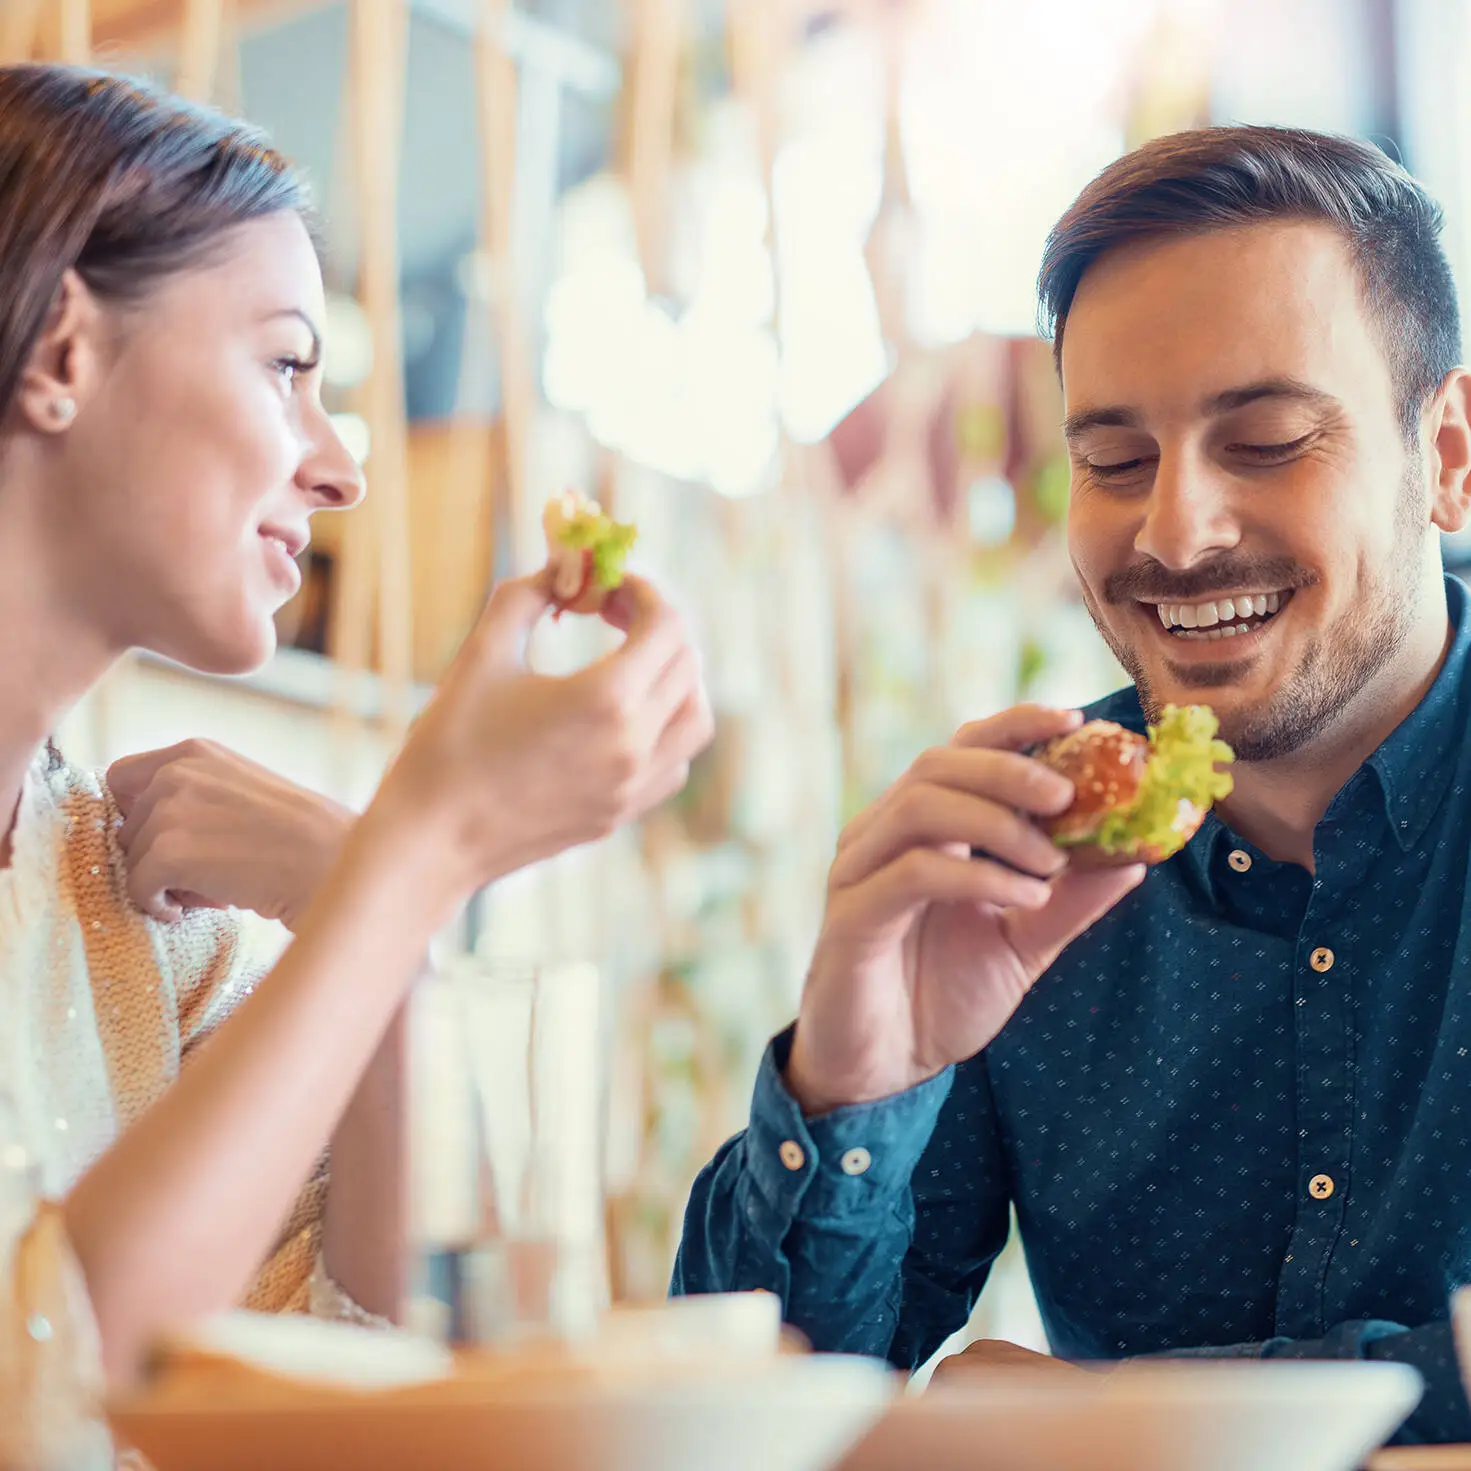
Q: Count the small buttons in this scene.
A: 5